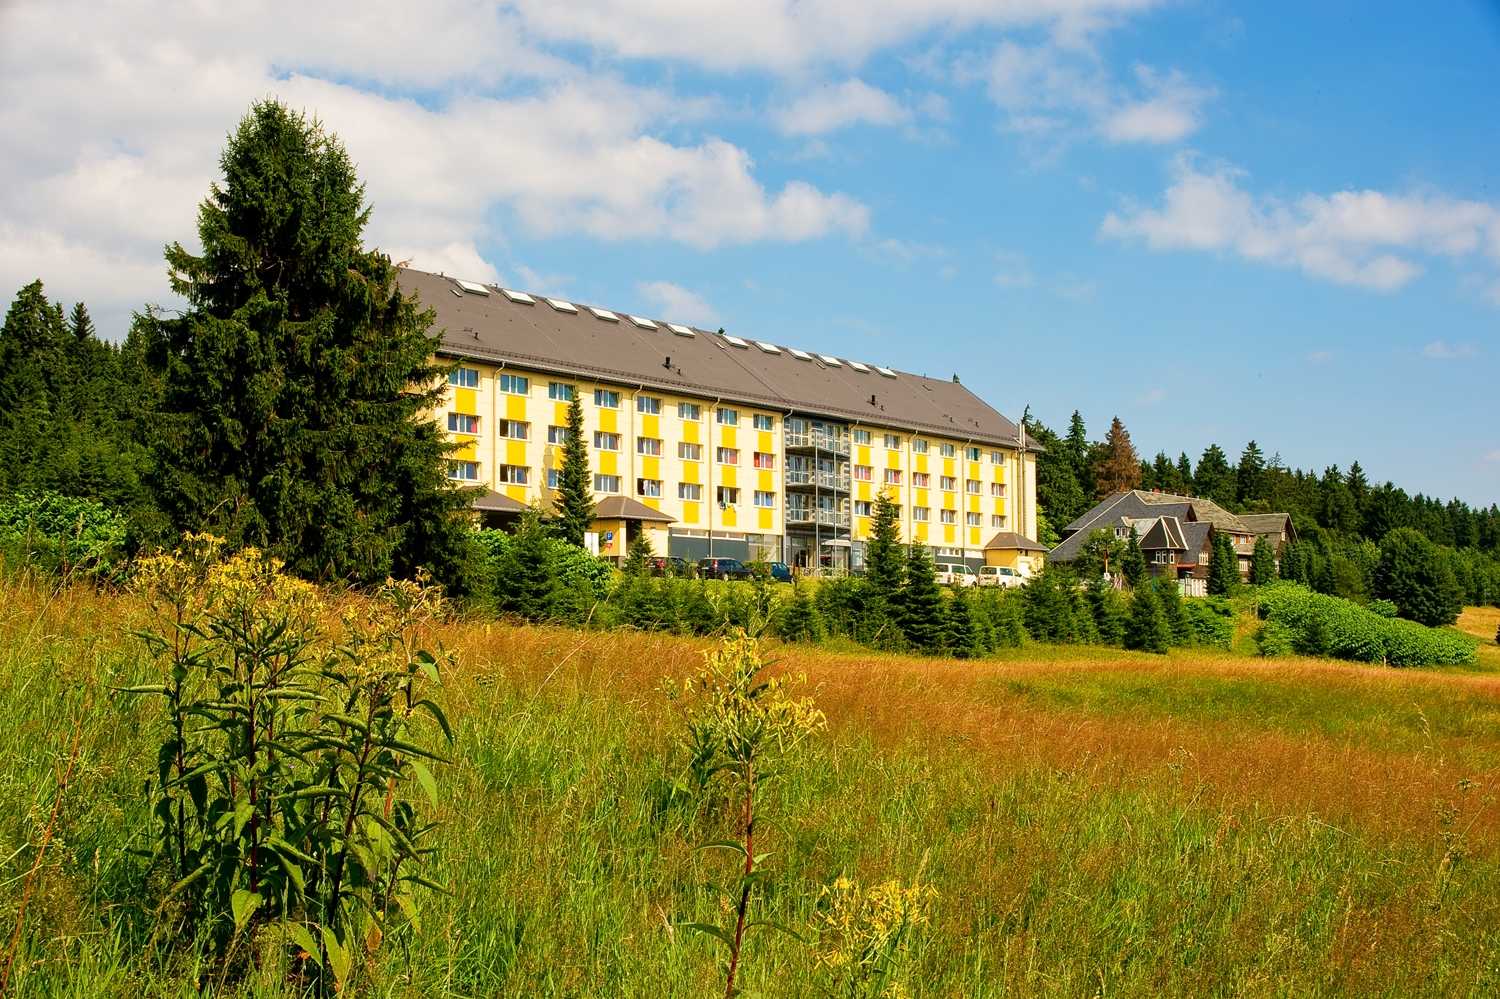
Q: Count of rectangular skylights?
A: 12